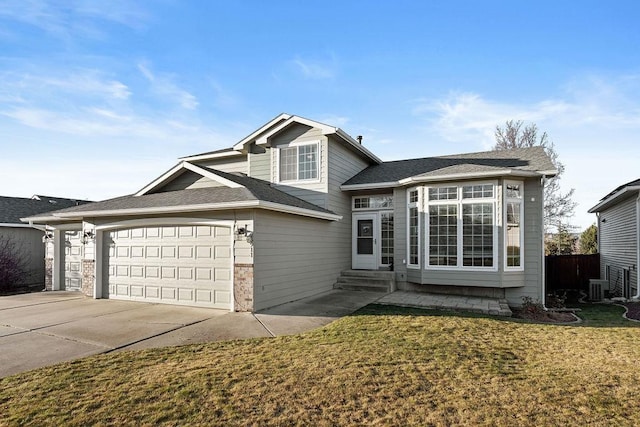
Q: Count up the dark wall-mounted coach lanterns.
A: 3